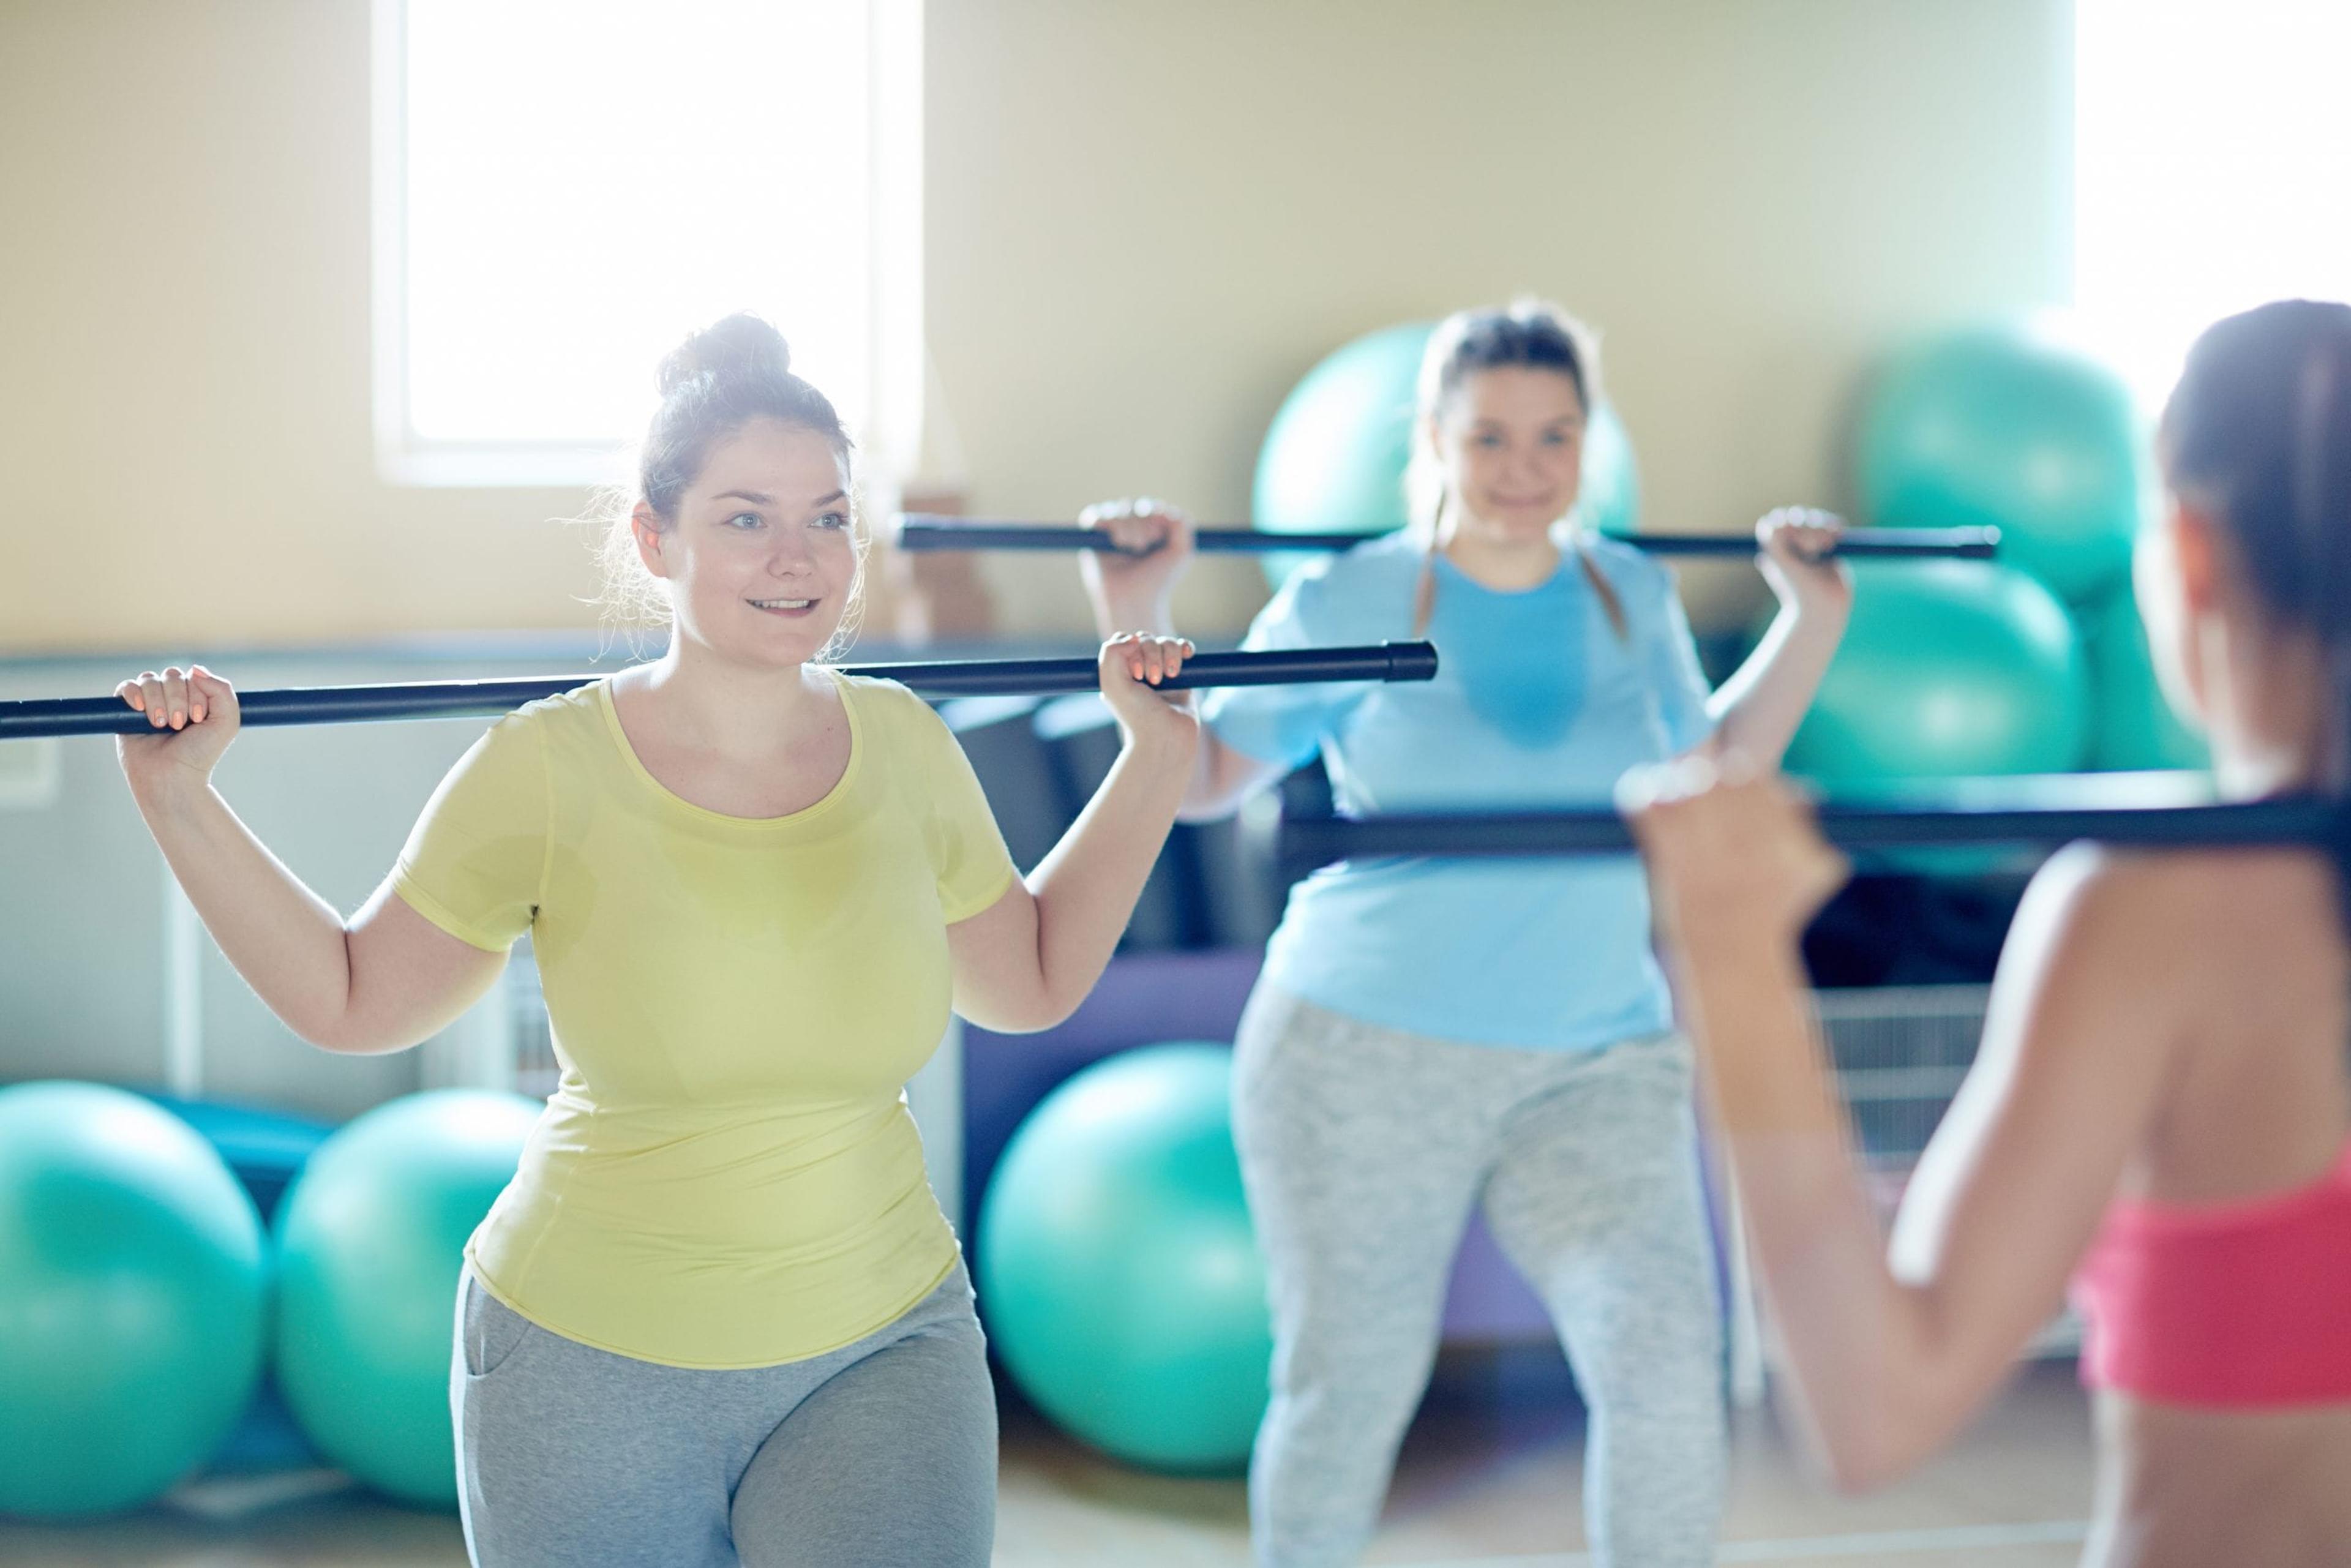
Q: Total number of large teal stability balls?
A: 7